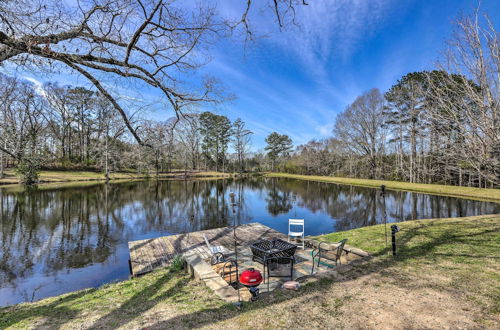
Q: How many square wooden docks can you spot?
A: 1